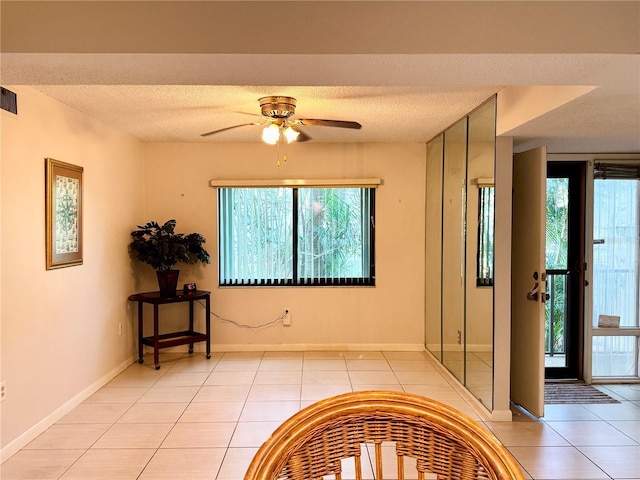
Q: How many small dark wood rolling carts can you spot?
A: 1